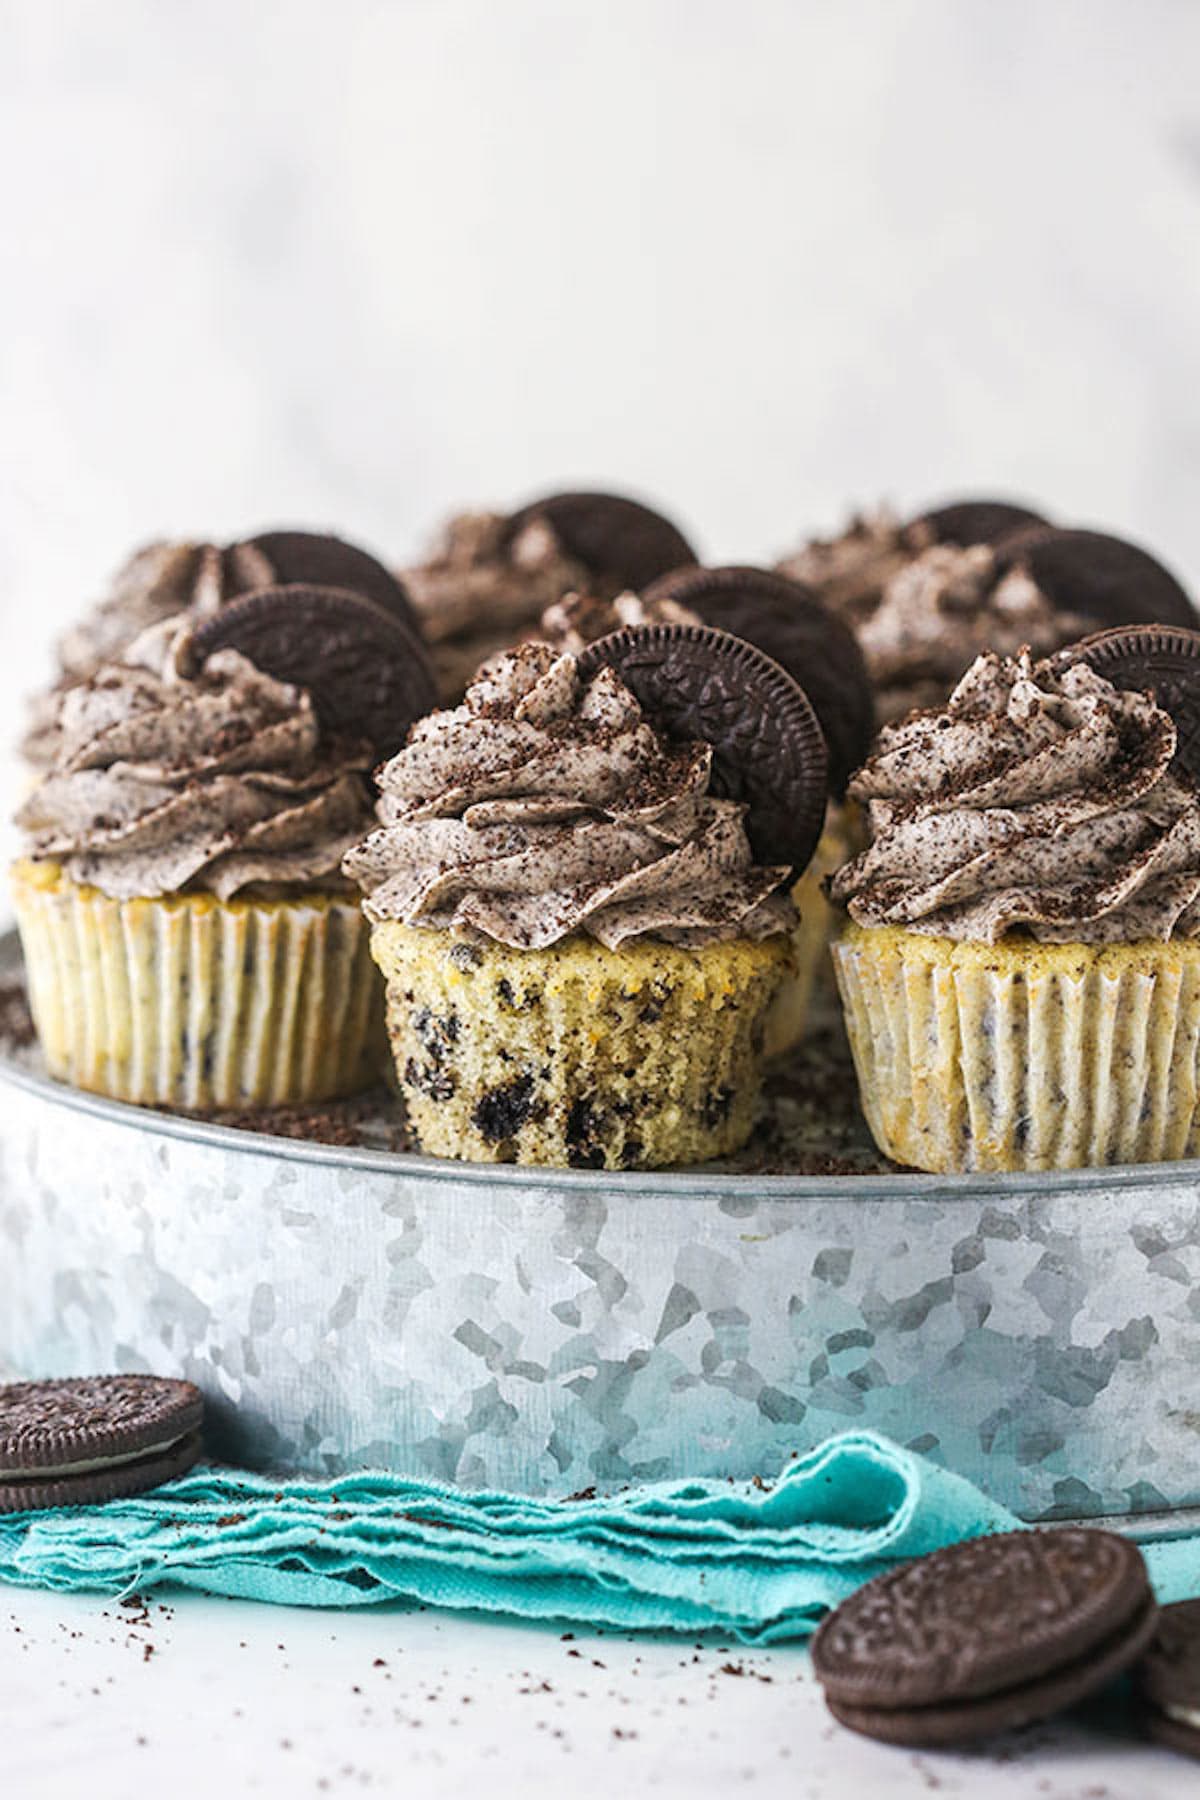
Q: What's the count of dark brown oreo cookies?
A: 11